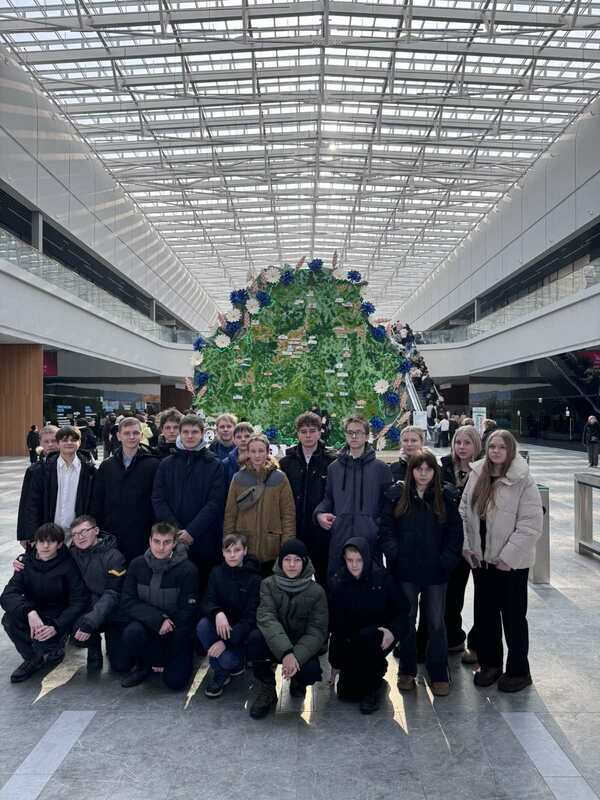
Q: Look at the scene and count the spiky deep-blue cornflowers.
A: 15